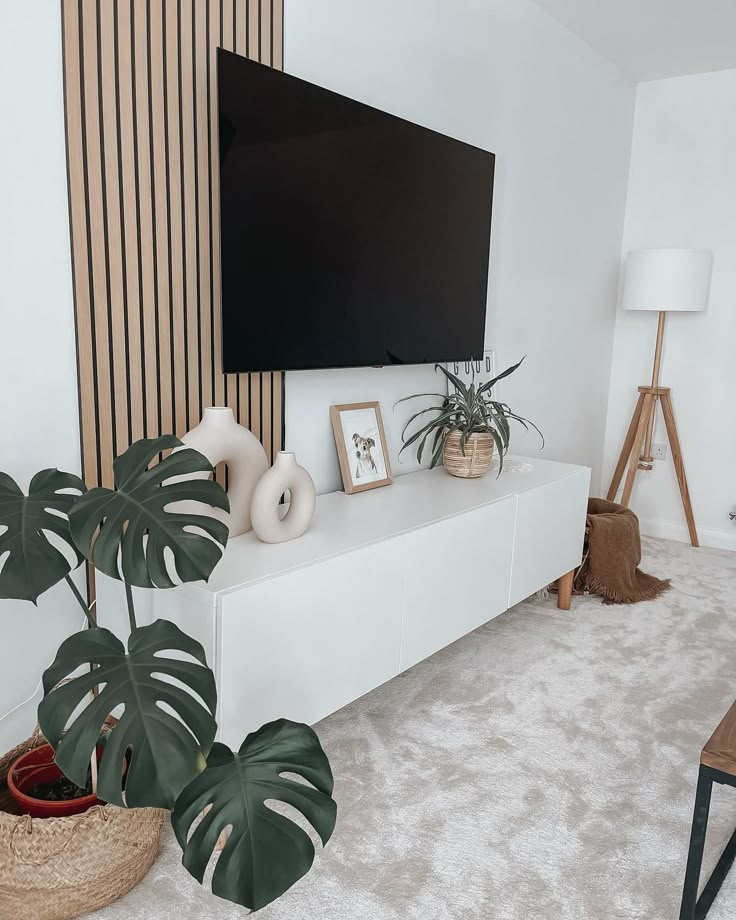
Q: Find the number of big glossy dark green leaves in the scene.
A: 4